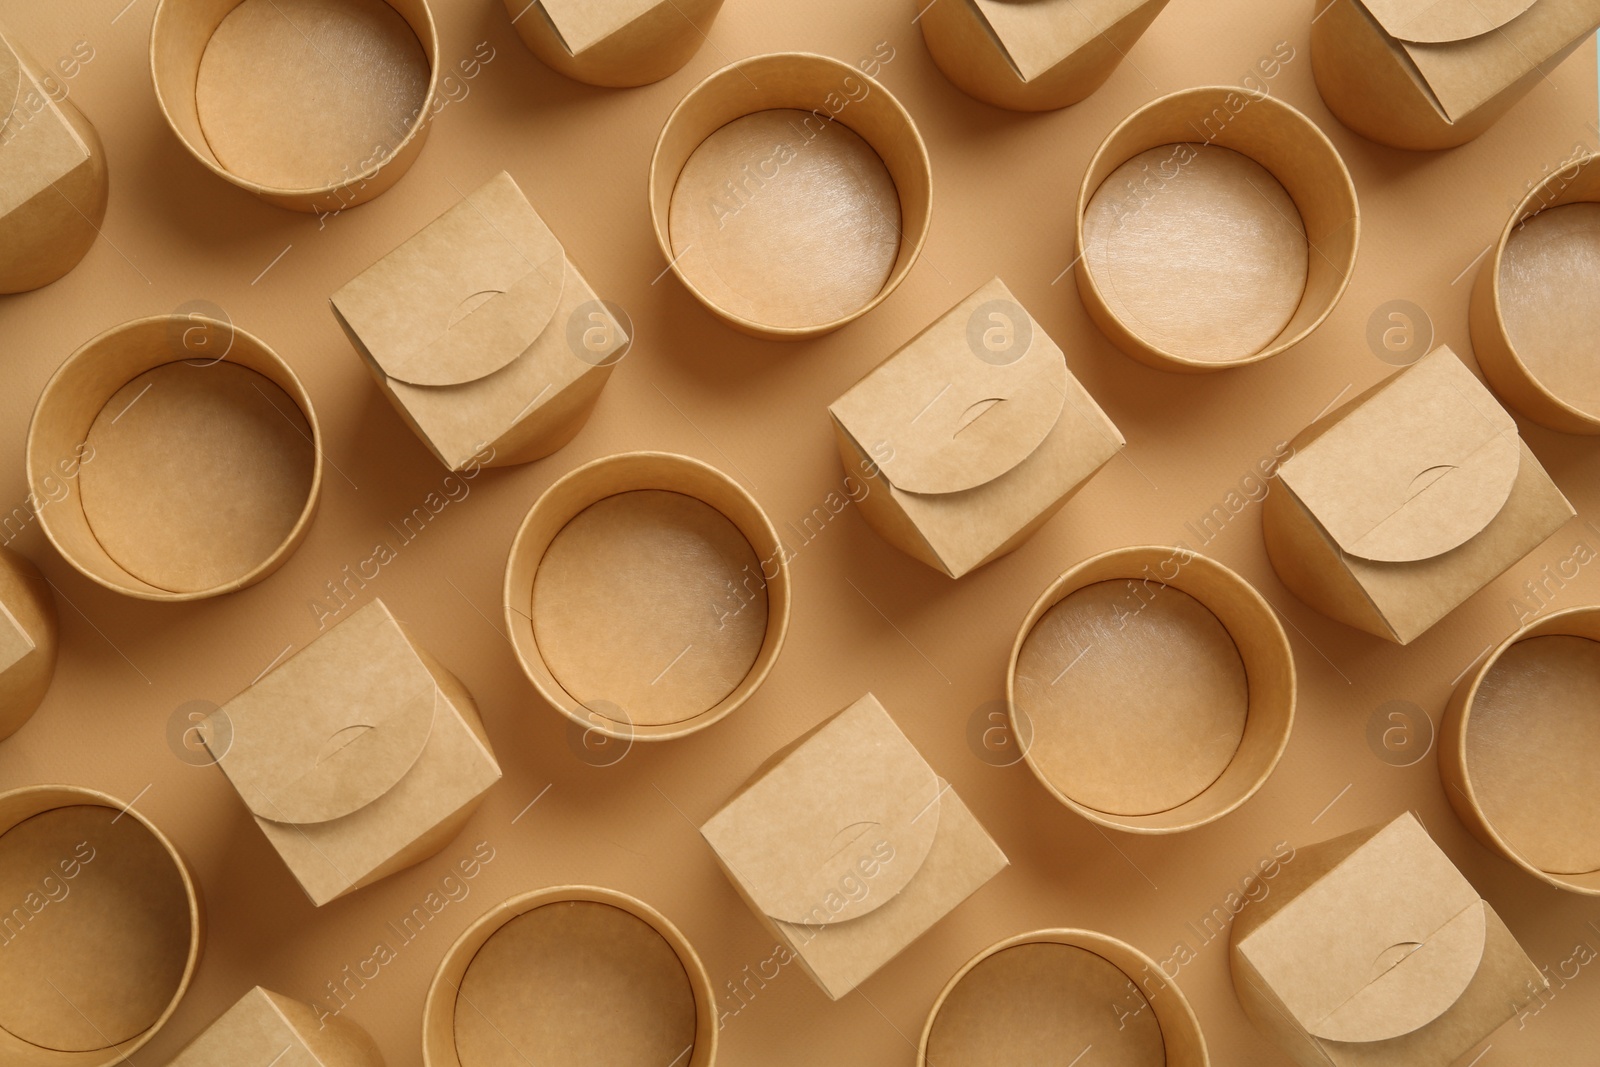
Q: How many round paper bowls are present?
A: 11